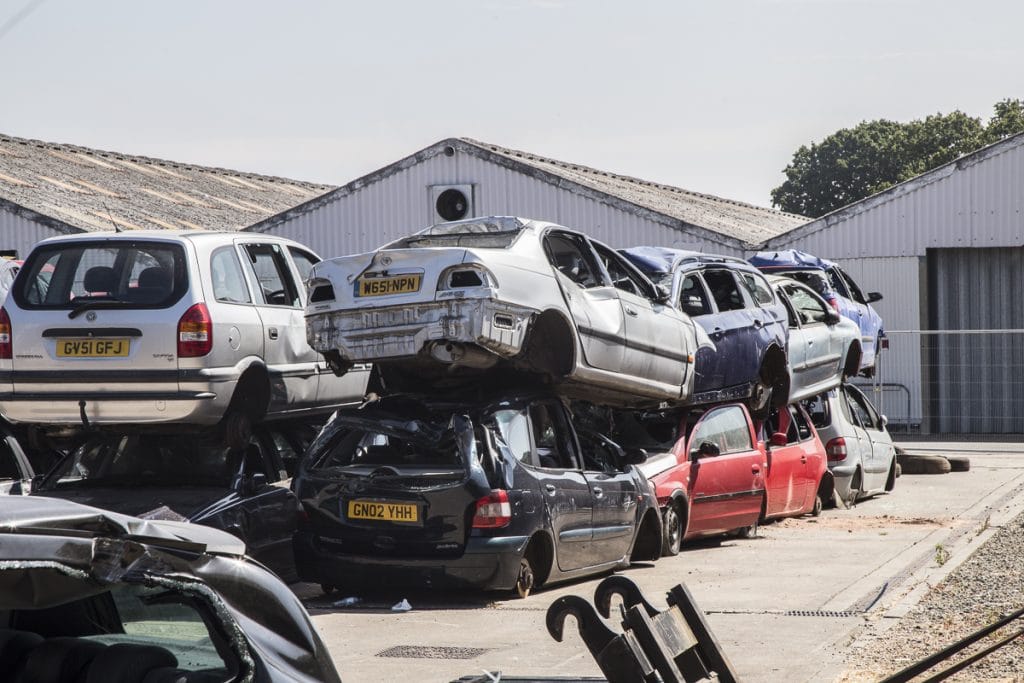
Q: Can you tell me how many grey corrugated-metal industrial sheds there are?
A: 3